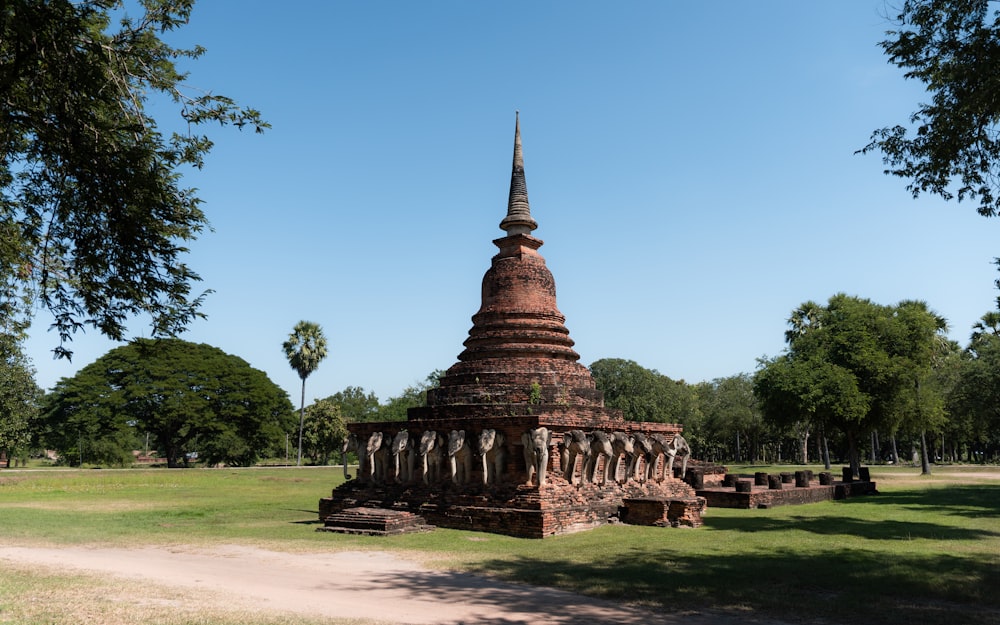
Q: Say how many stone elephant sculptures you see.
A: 13